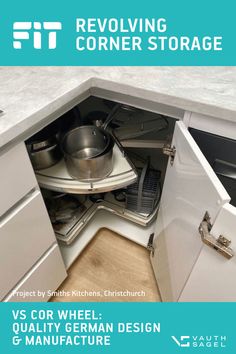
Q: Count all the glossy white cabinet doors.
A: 2